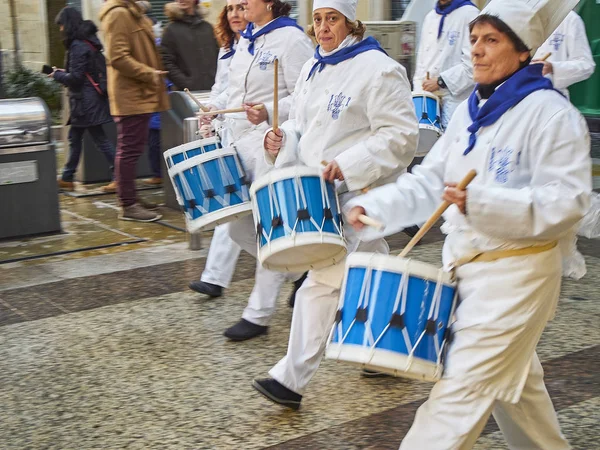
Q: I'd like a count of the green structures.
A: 1